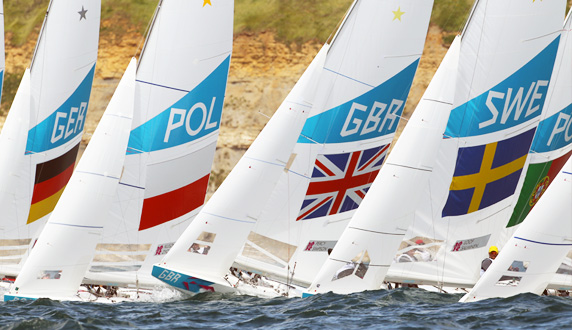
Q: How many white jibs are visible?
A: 5